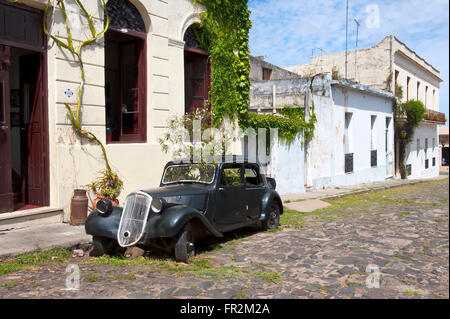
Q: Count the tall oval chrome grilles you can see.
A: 1